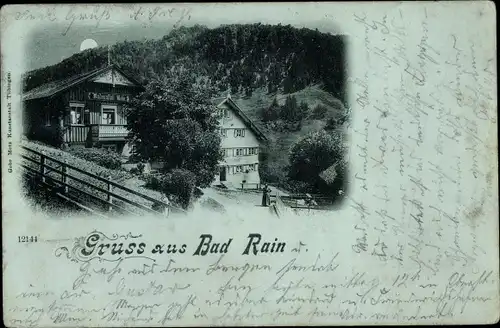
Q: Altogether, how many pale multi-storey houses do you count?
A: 1